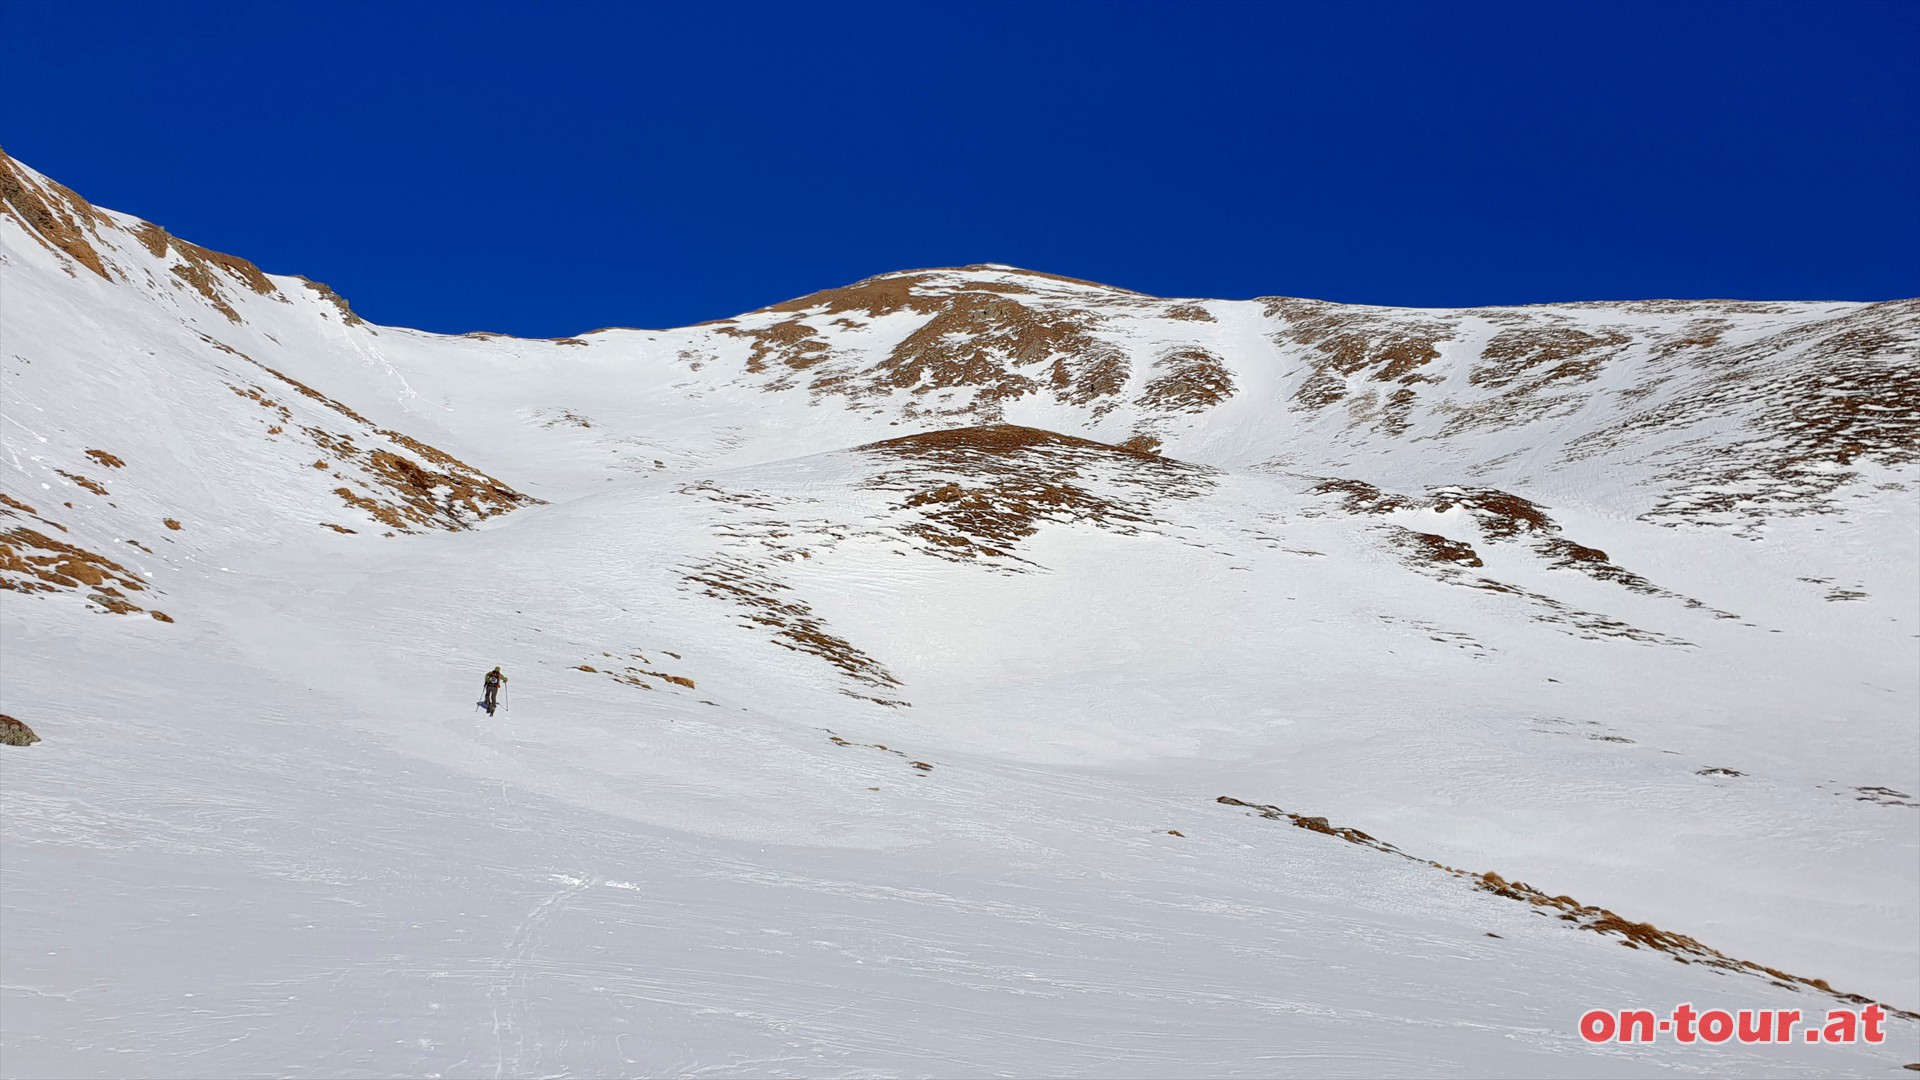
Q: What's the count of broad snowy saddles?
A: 1